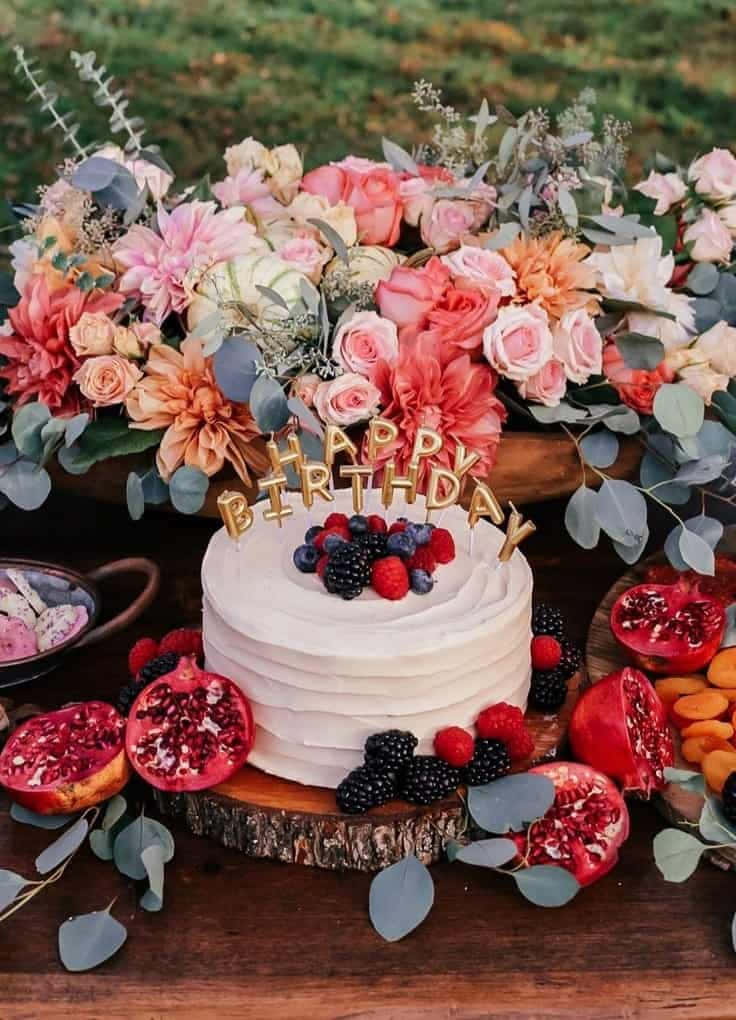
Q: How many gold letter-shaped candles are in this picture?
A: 13